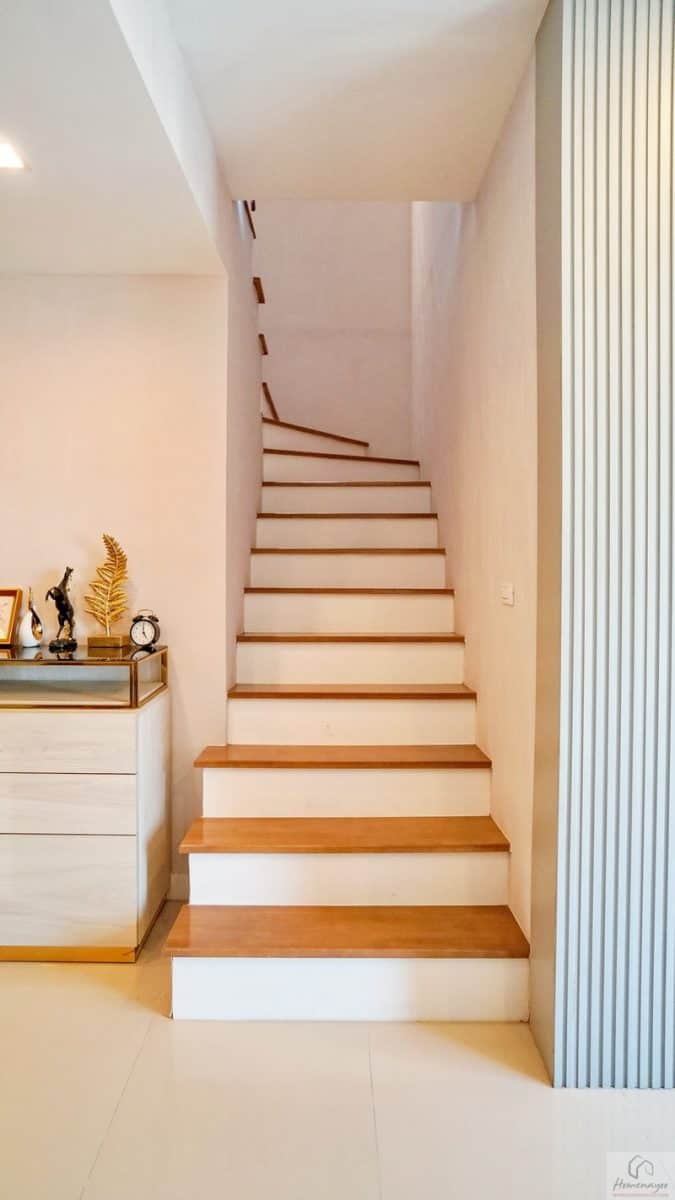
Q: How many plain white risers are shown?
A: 11